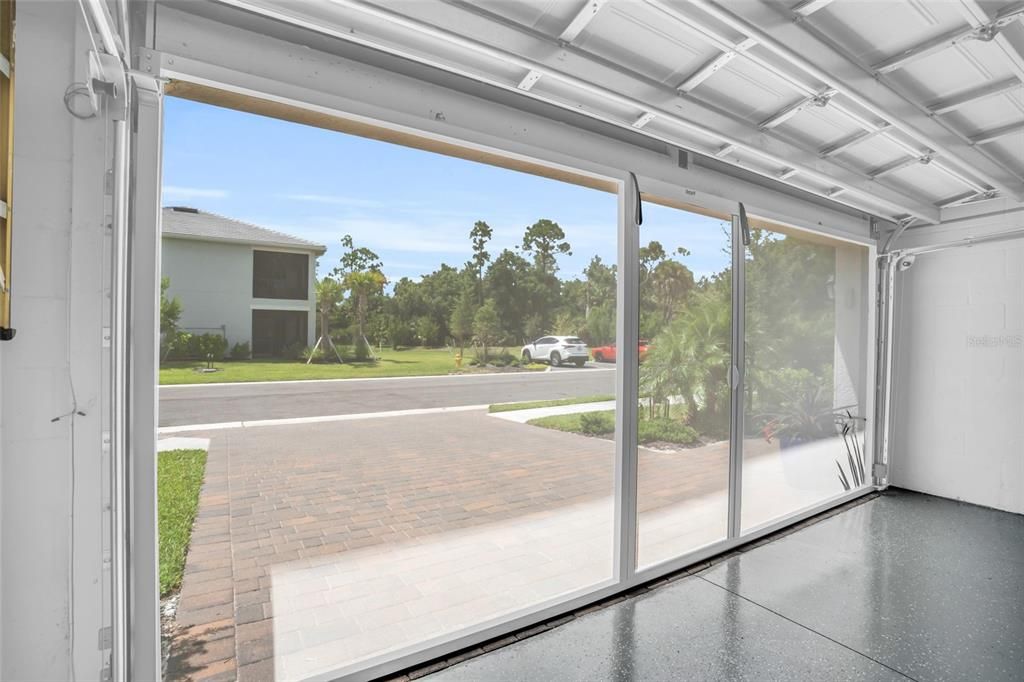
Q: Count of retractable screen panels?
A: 3